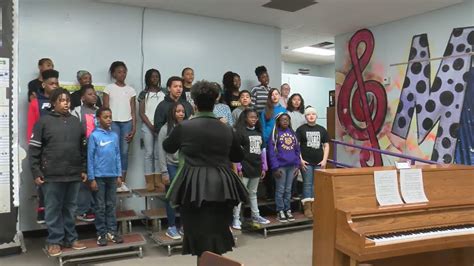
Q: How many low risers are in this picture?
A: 3